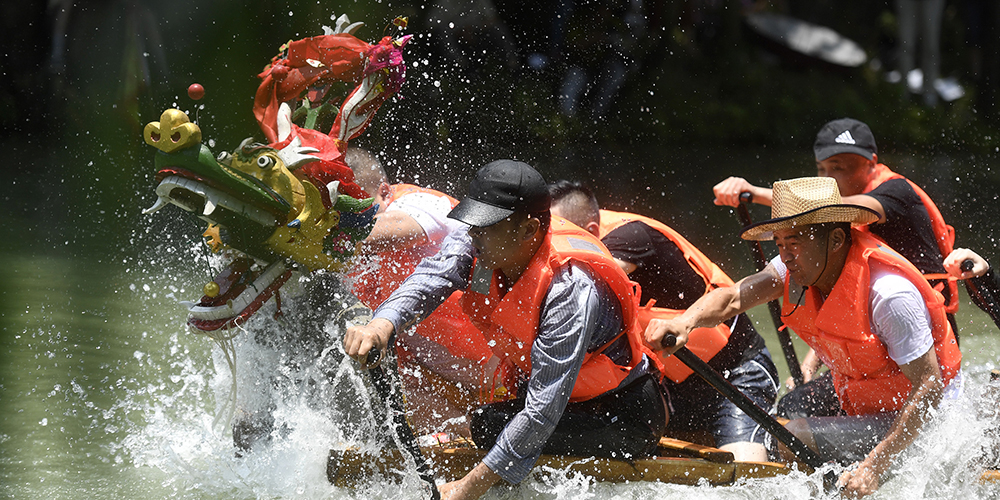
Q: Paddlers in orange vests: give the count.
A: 5